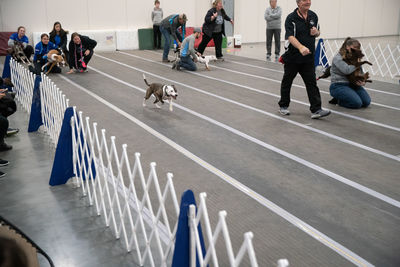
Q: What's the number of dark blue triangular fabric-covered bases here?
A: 5